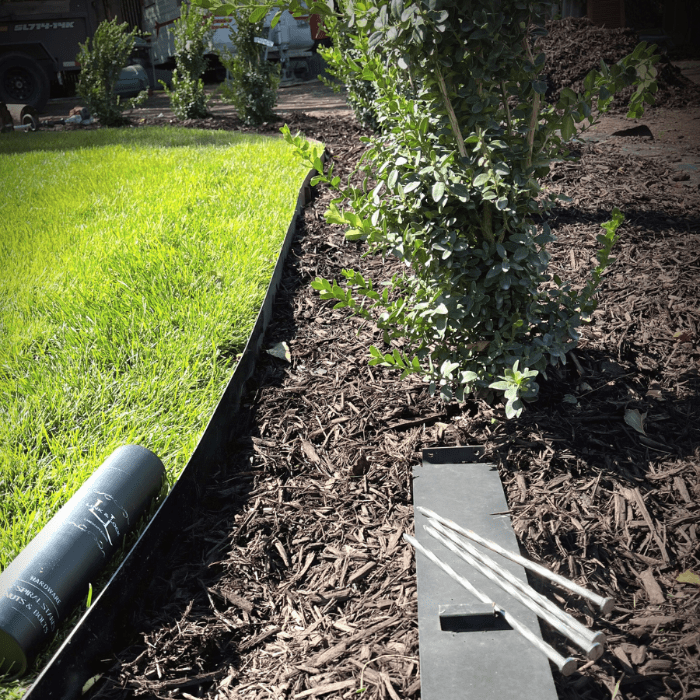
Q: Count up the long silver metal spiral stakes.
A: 4